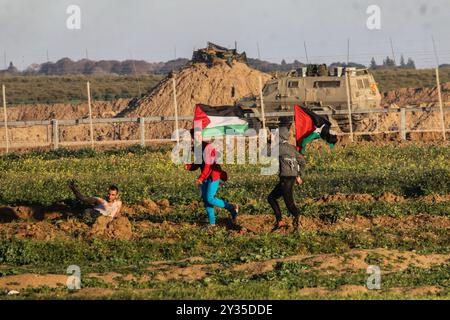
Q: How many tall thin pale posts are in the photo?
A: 6